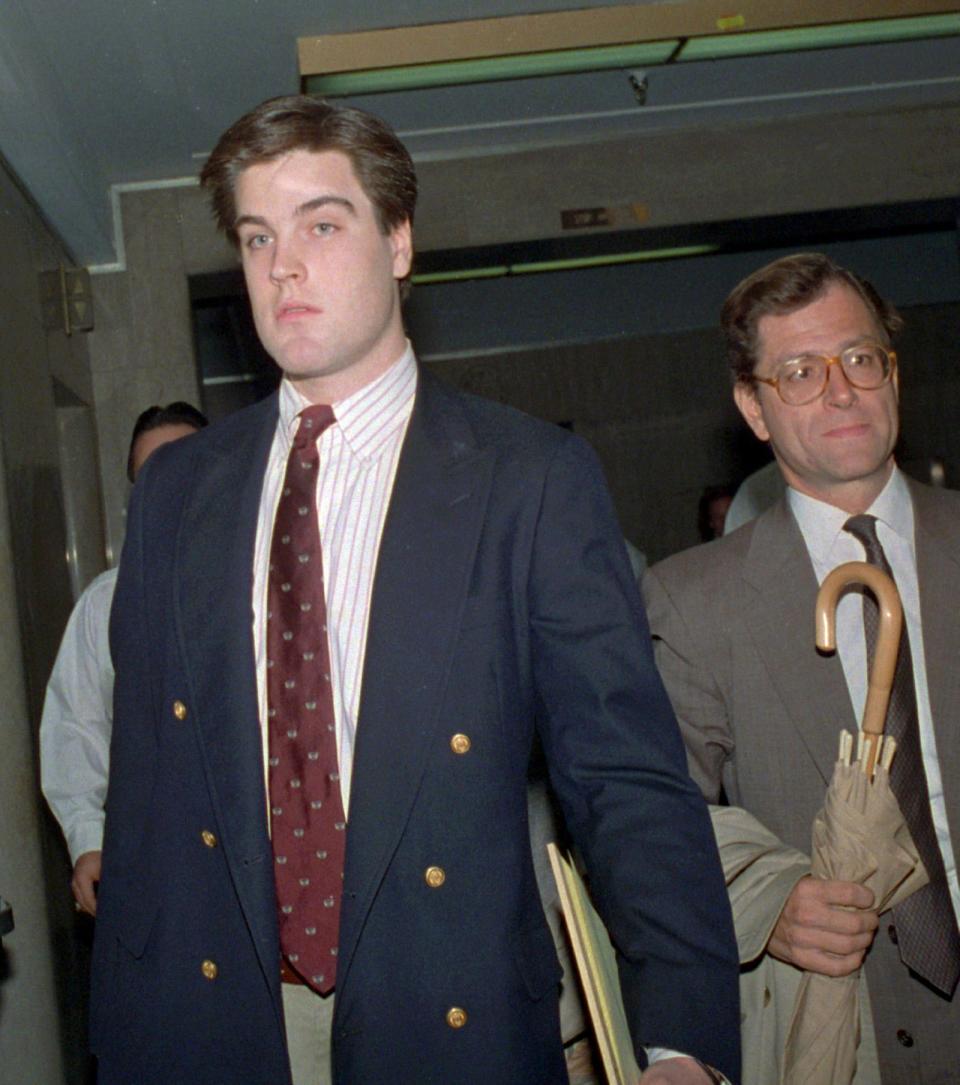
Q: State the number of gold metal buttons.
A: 6